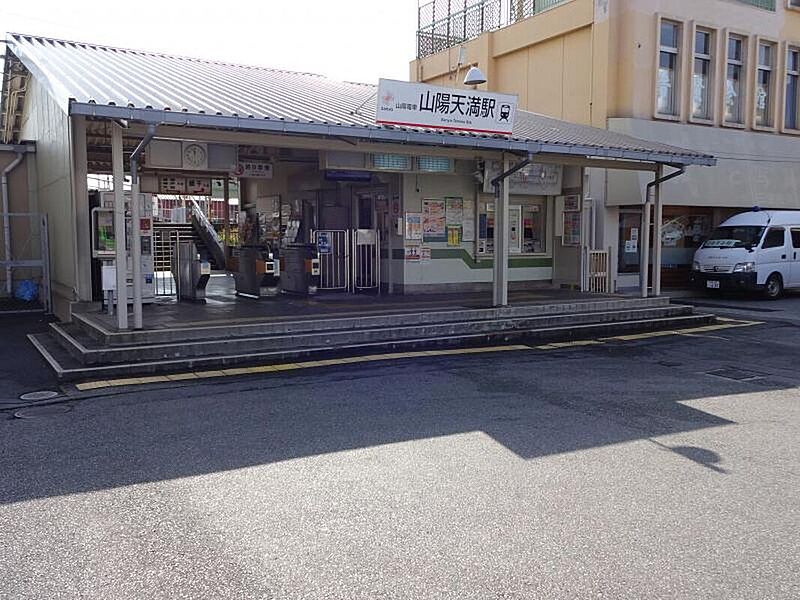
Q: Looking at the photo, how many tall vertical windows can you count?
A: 5